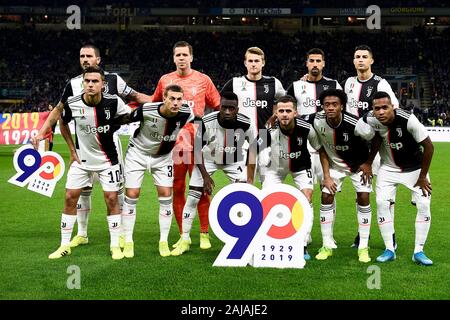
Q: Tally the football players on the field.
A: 11